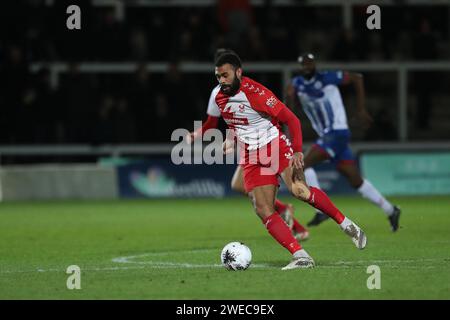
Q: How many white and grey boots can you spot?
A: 2